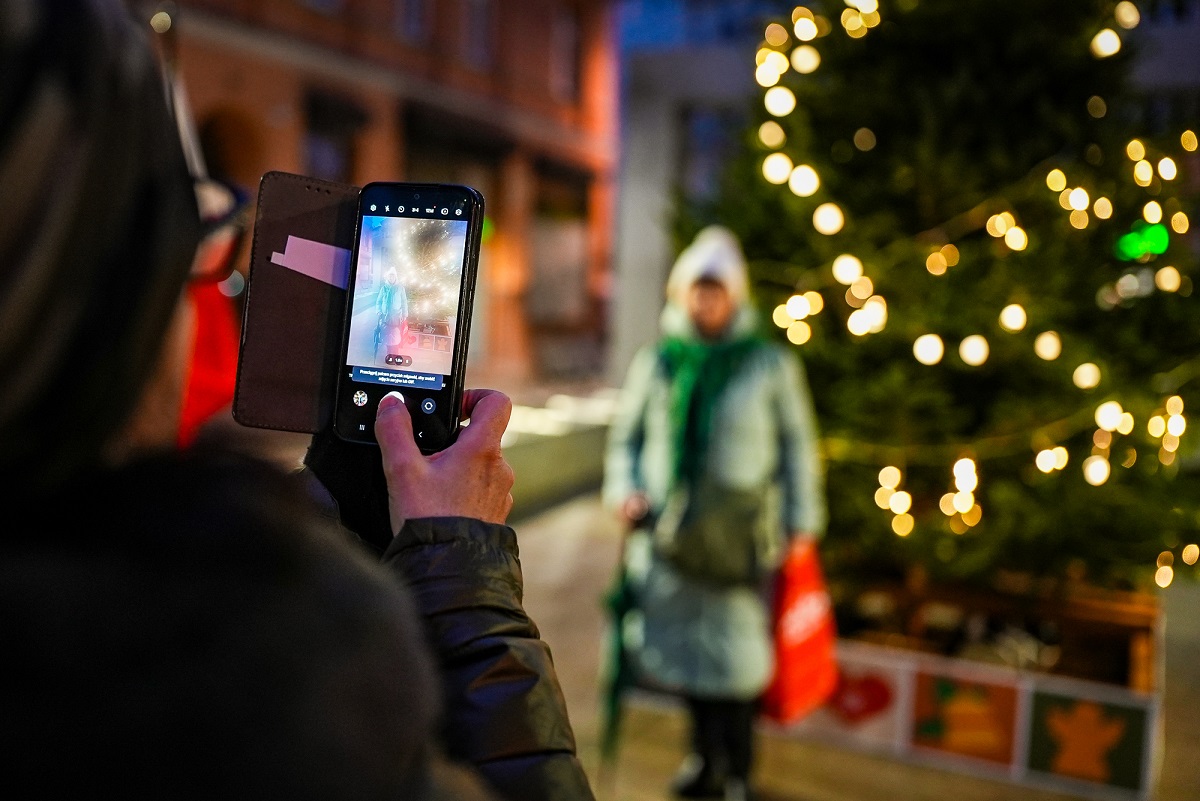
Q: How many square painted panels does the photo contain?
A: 3